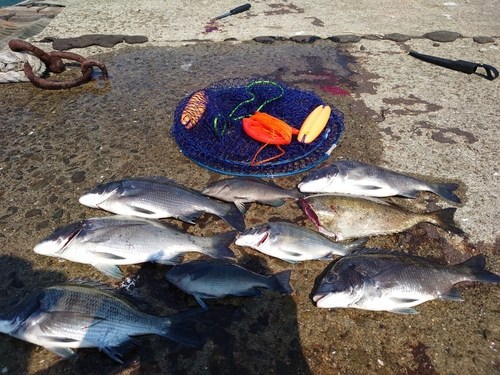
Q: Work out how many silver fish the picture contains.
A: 8